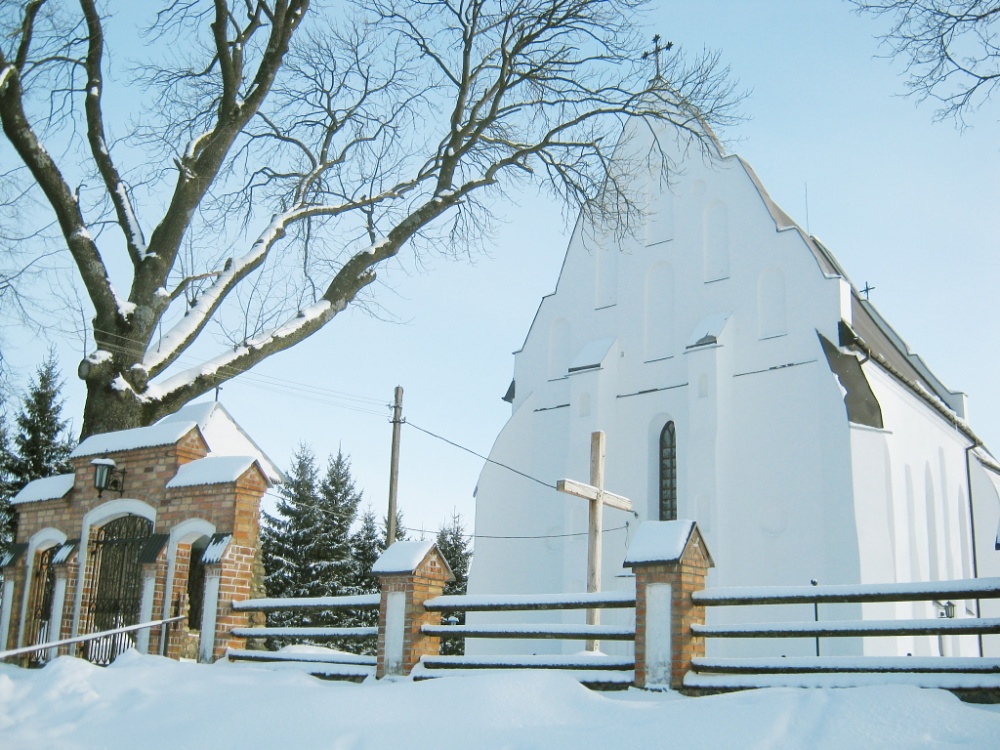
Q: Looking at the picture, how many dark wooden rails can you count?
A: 9